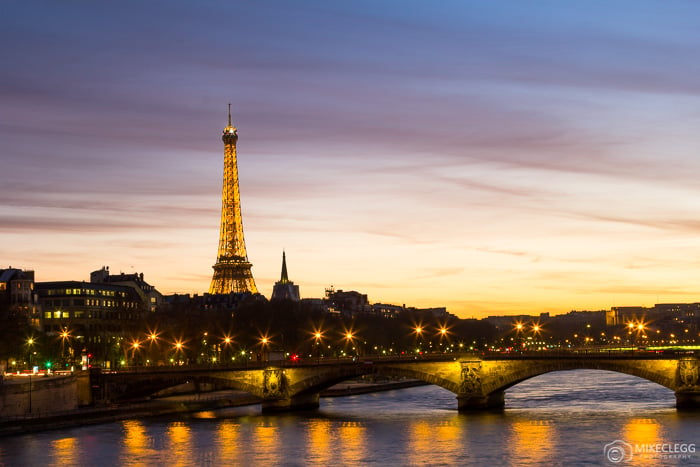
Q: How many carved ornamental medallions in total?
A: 3